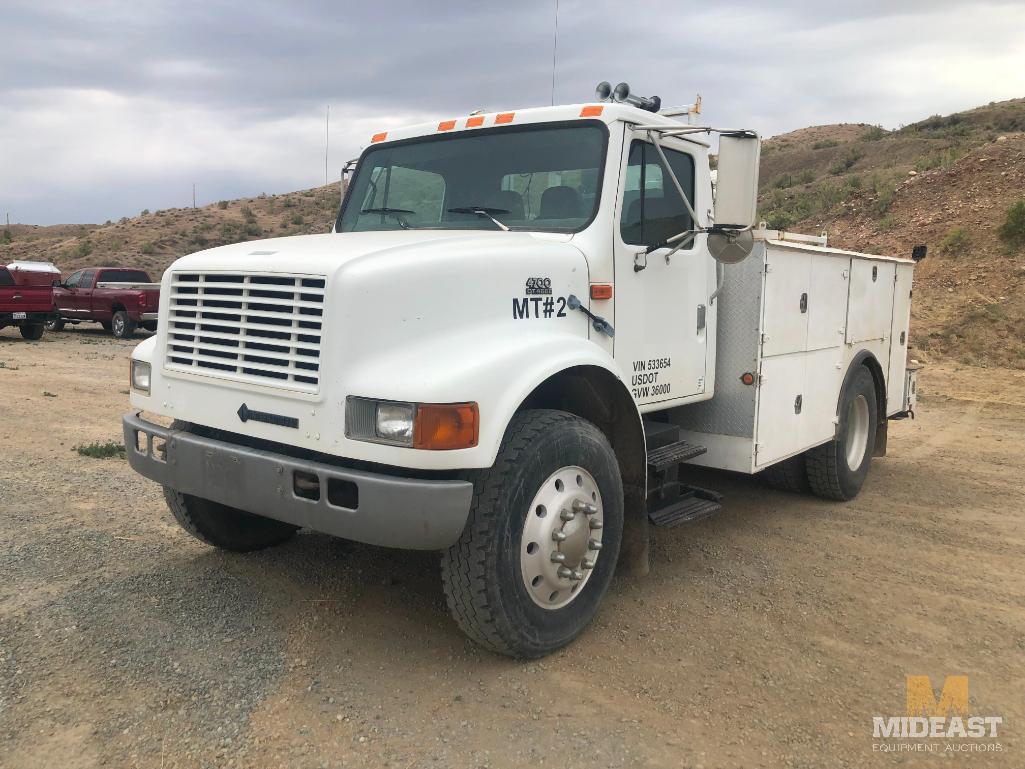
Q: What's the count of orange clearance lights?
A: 5